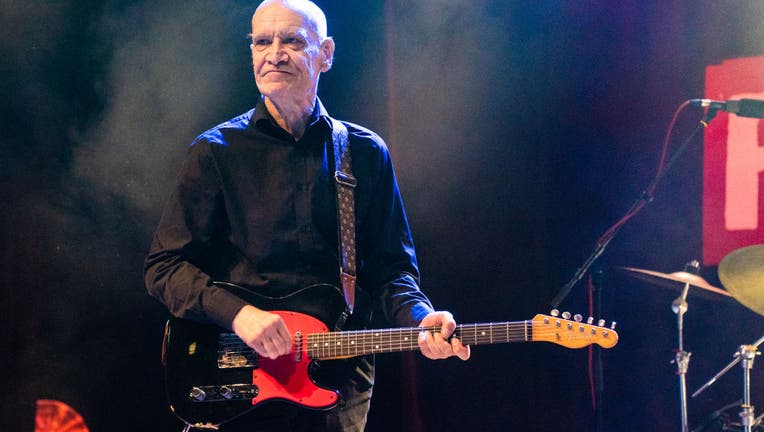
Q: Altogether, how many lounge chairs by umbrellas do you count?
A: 0